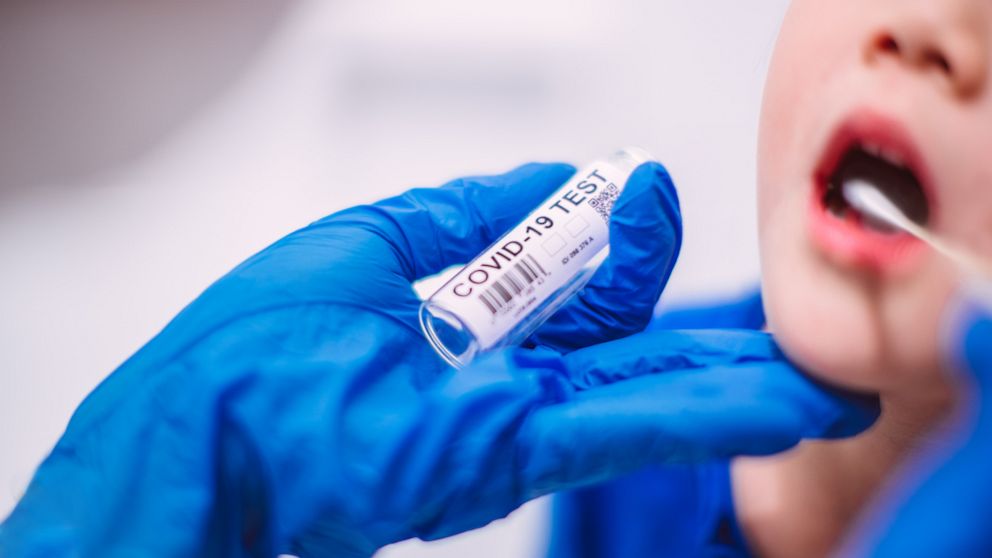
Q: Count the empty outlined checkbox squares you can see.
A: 2